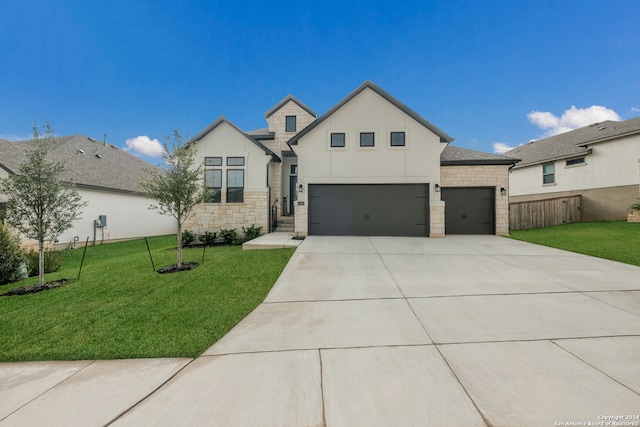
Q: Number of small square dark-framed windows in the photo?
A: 3